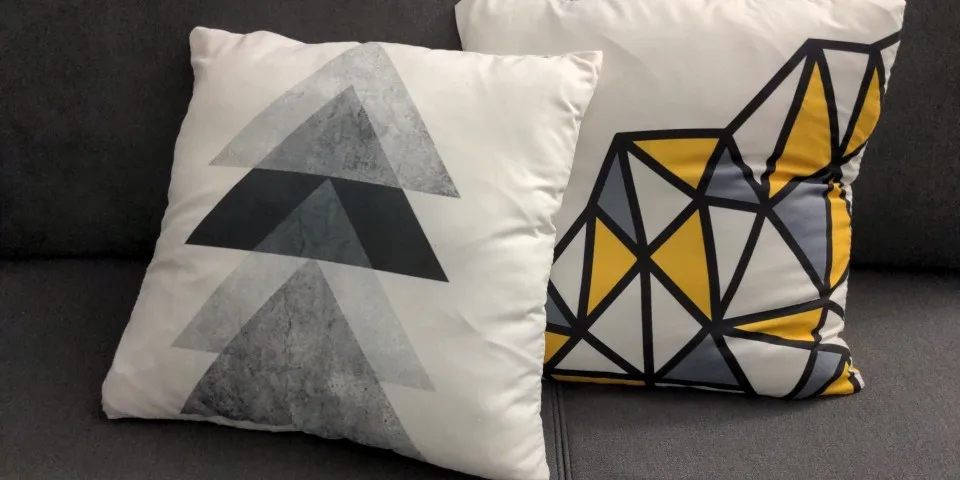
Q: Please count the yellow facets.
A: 10